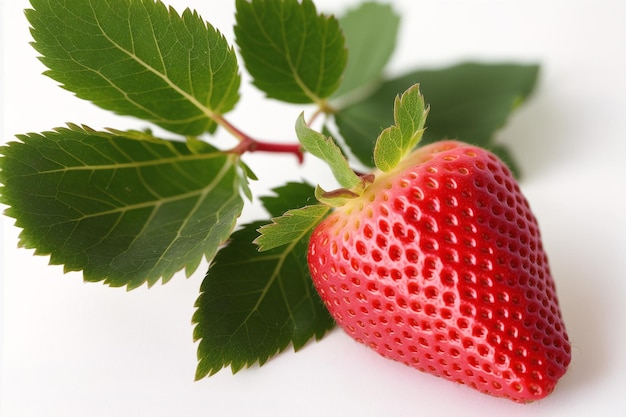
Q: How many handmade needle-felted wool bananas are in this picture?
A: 0